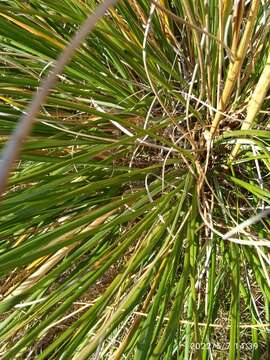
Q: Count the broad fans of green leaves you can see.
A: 1